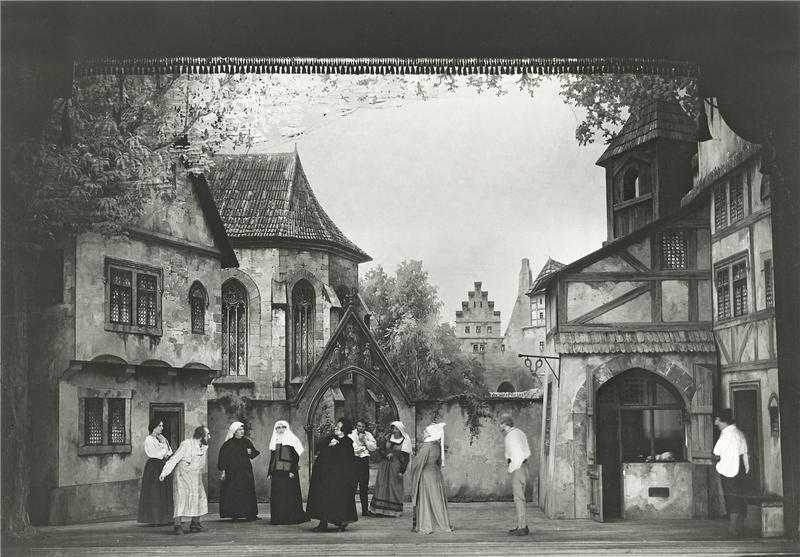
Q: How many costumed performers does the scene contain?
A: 10